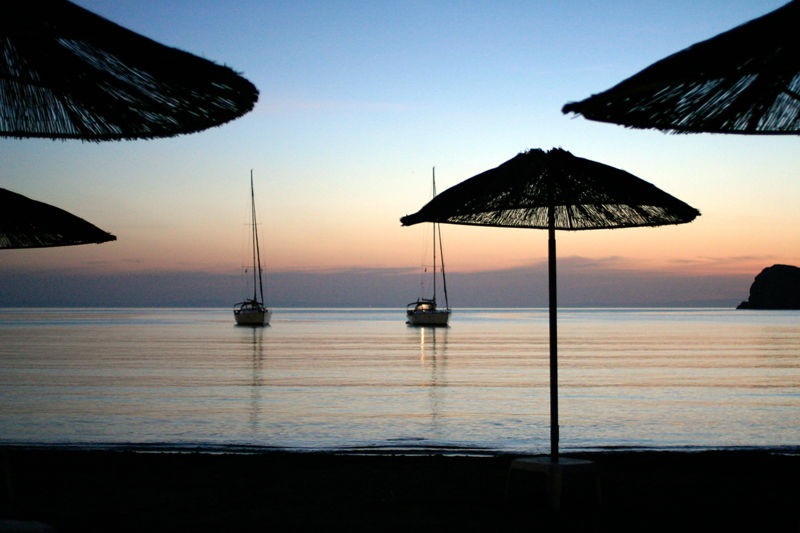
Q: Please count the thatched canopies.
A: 4